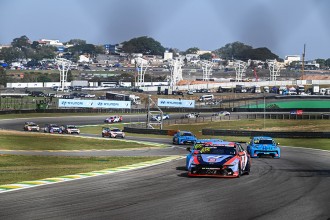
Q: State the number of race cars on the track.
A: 12